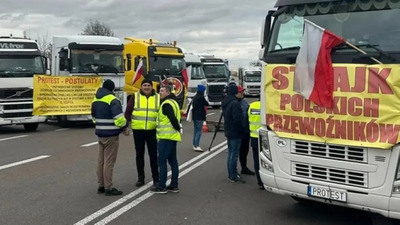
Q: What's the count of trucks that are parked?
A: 7